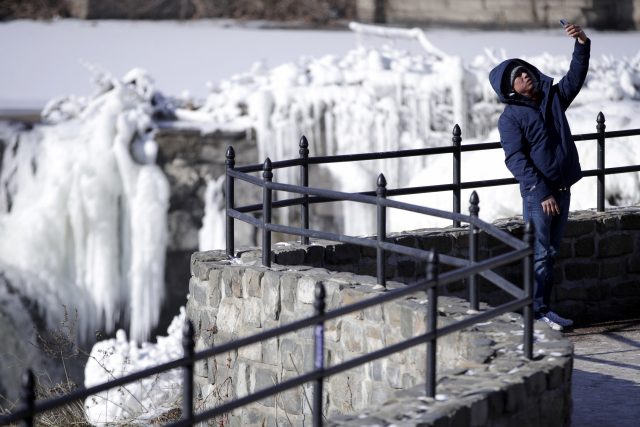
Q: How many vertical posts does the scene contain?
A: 12